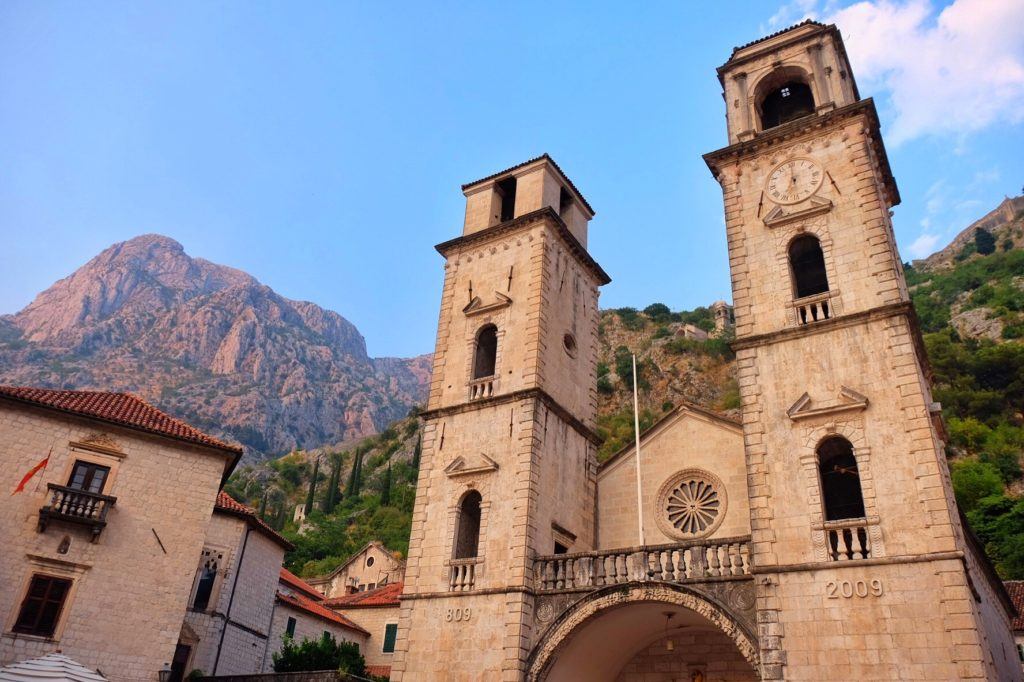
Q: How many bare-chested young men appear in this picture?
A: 0